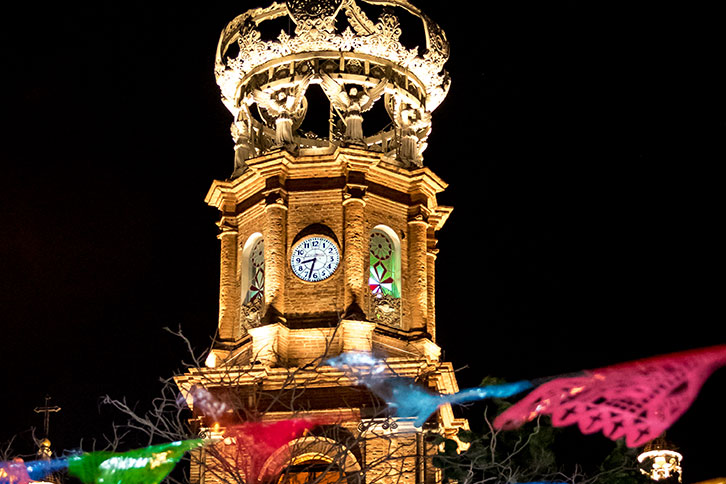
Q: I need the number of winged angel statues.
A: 4